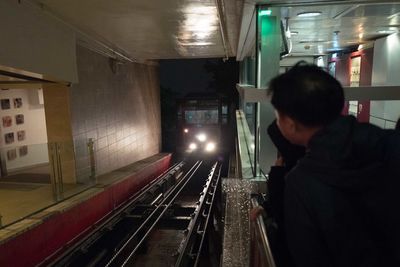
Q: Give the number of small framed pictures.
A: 8